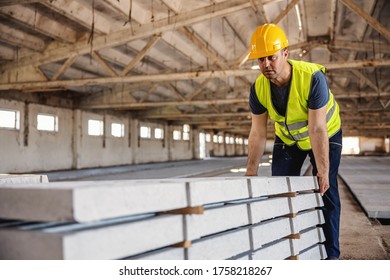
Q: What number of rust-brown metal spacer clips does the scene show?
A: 6